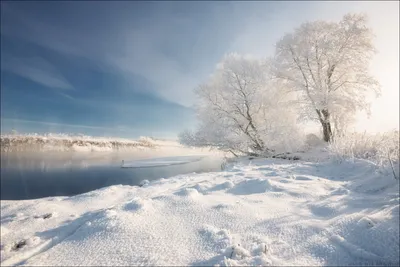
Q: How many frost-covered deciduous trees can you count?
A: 2